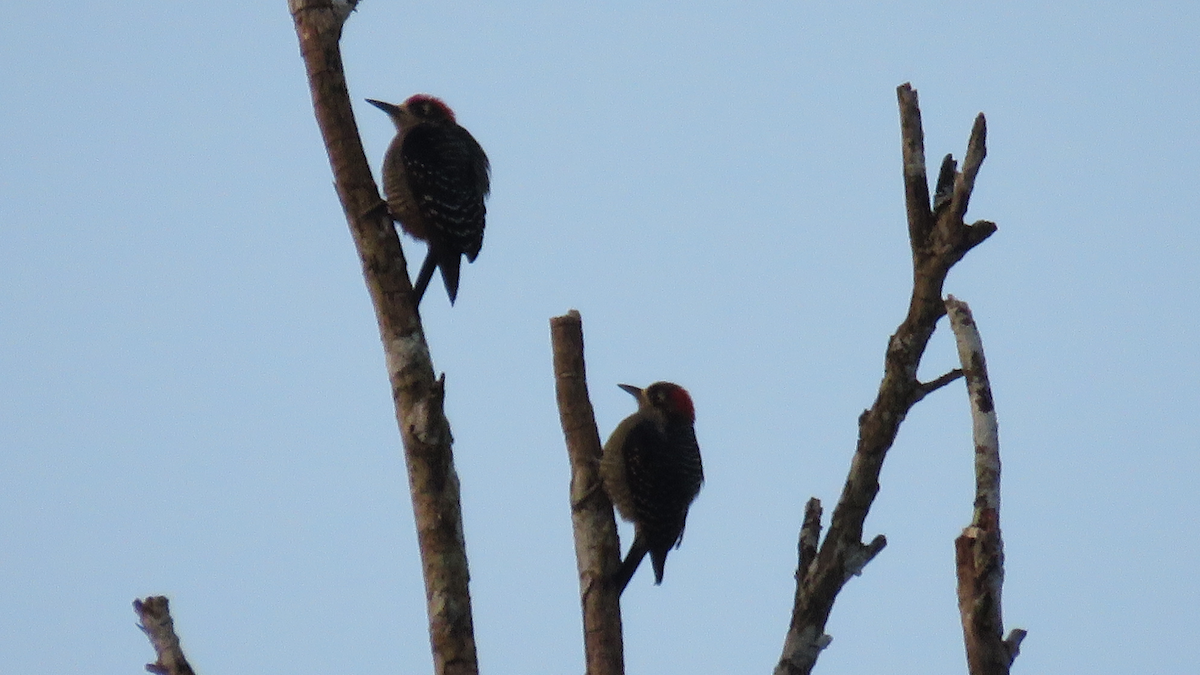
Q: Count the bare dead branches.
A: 5